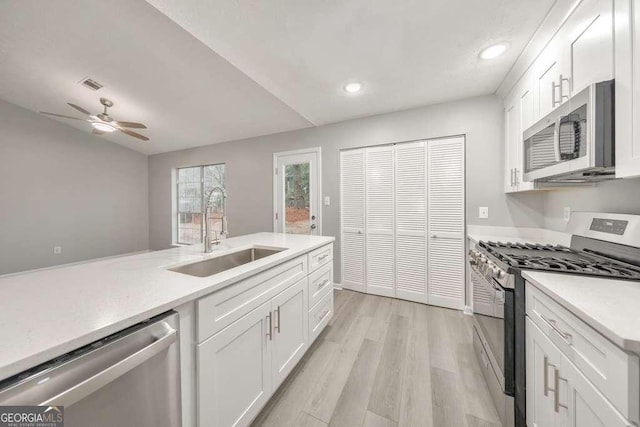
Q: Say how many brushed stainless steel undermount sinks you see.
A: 1